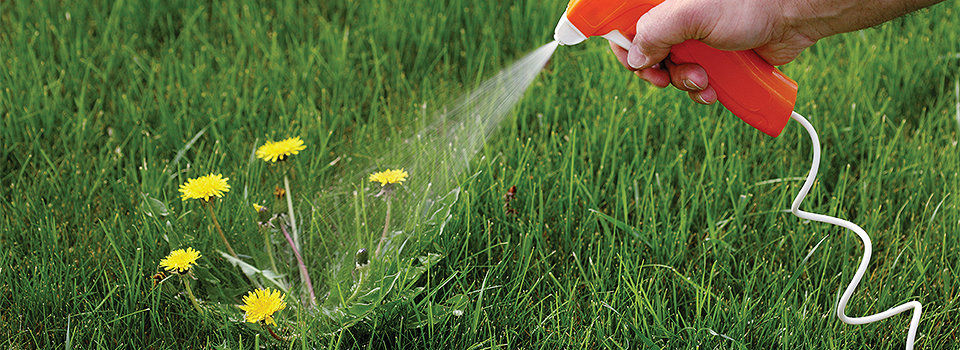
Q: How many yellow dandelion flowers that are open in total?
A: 5